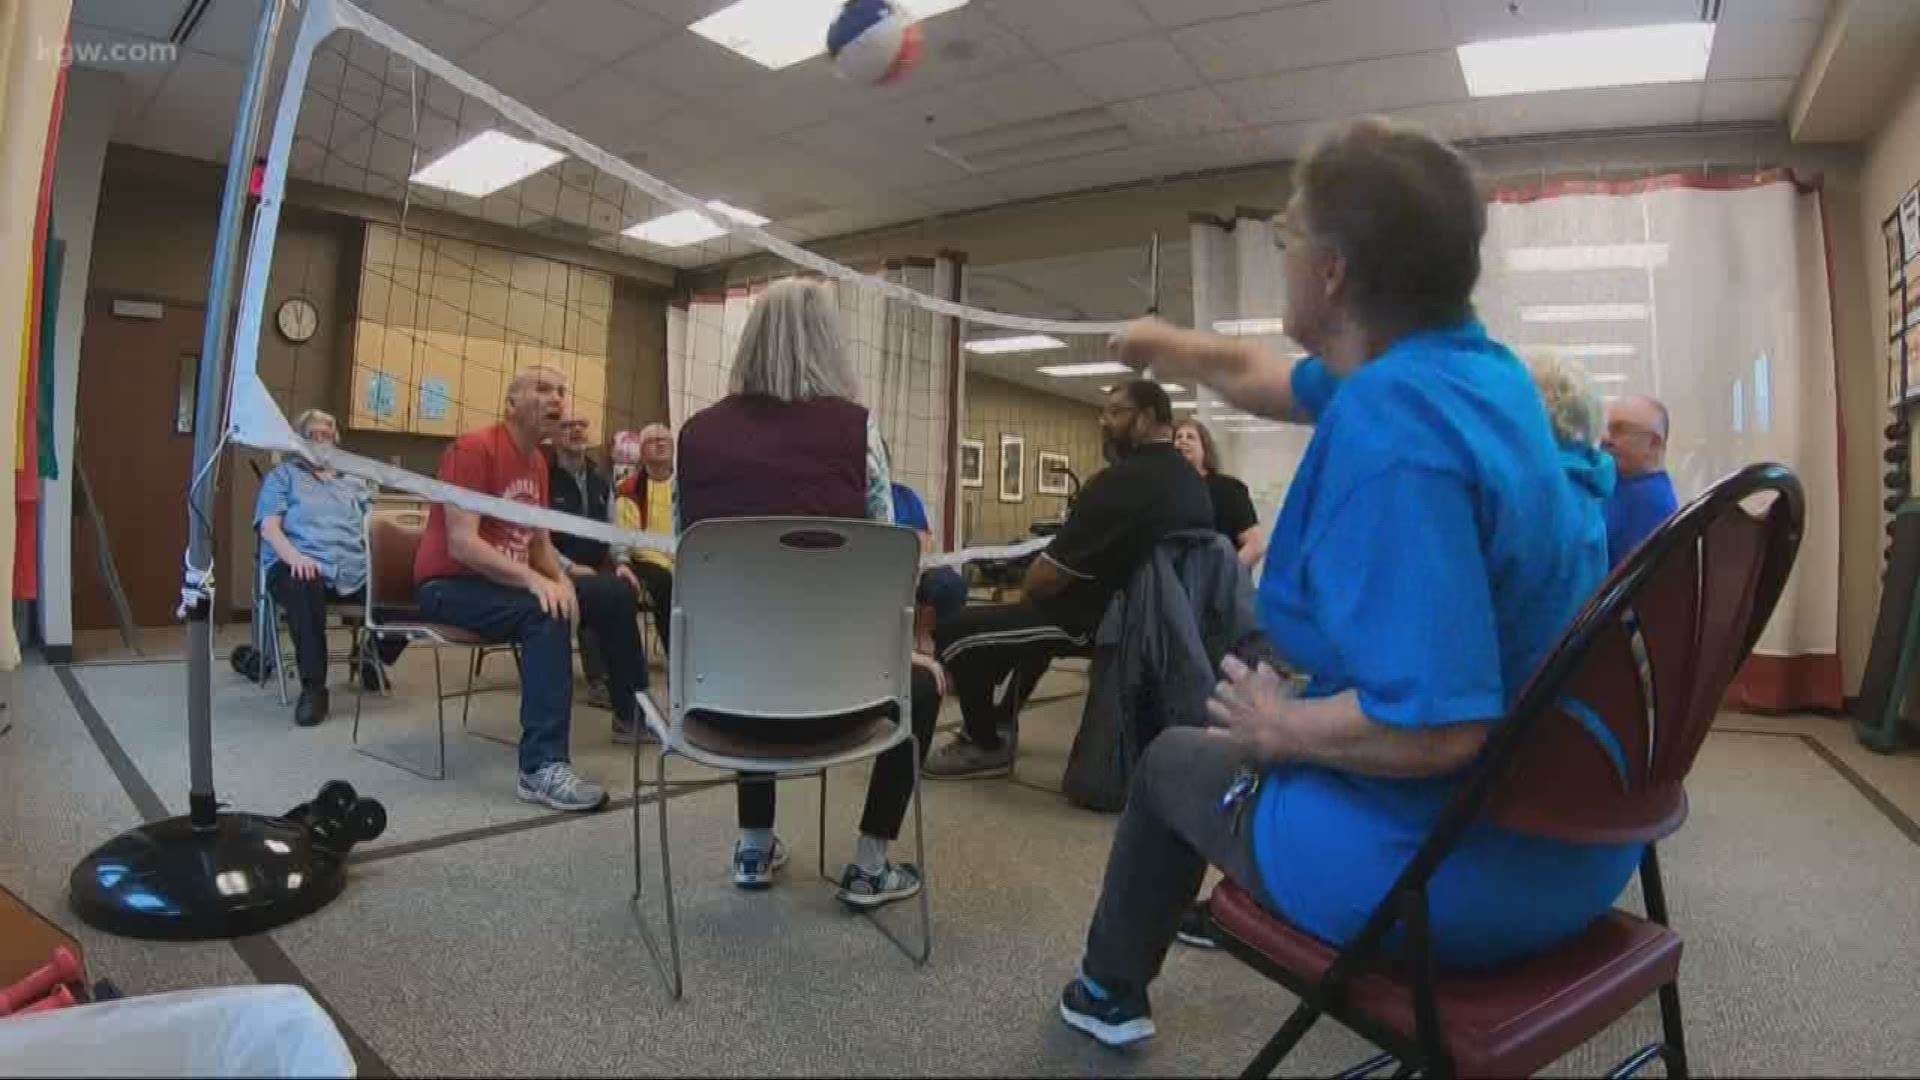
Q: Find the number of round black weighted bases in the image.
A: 1